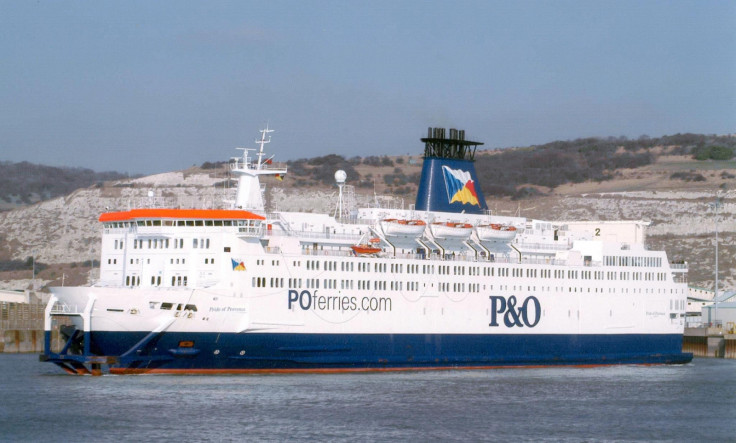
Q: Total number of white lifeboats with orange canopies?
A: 3